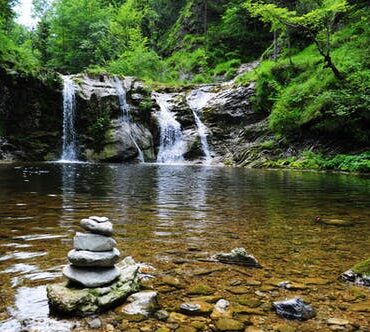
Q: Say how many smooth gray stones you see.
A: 5